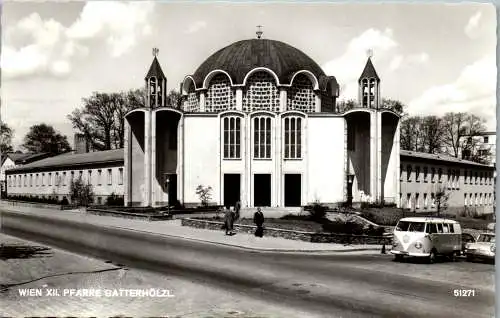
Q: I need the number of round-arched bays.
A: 5